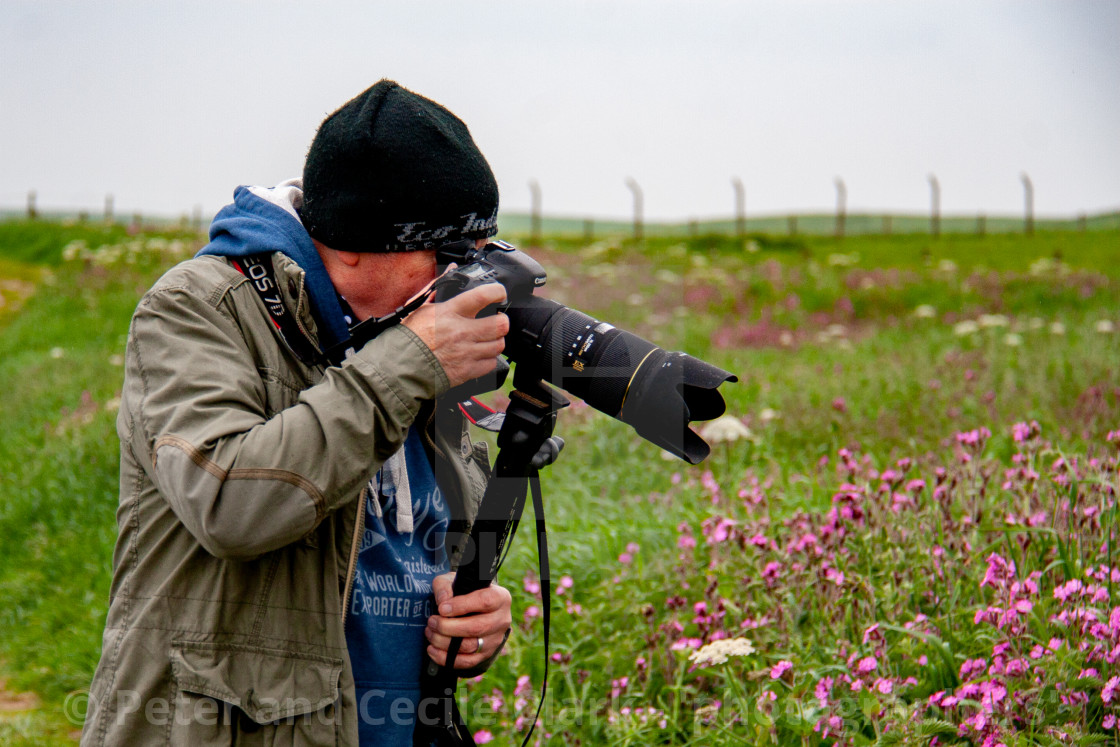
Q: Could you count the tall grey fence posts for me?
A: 6